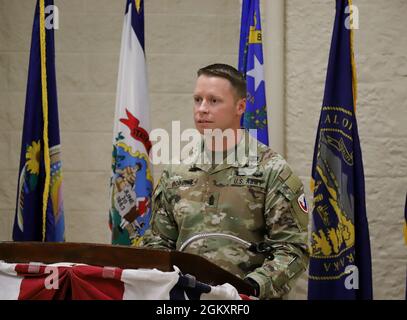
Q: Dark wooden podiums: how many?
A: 1